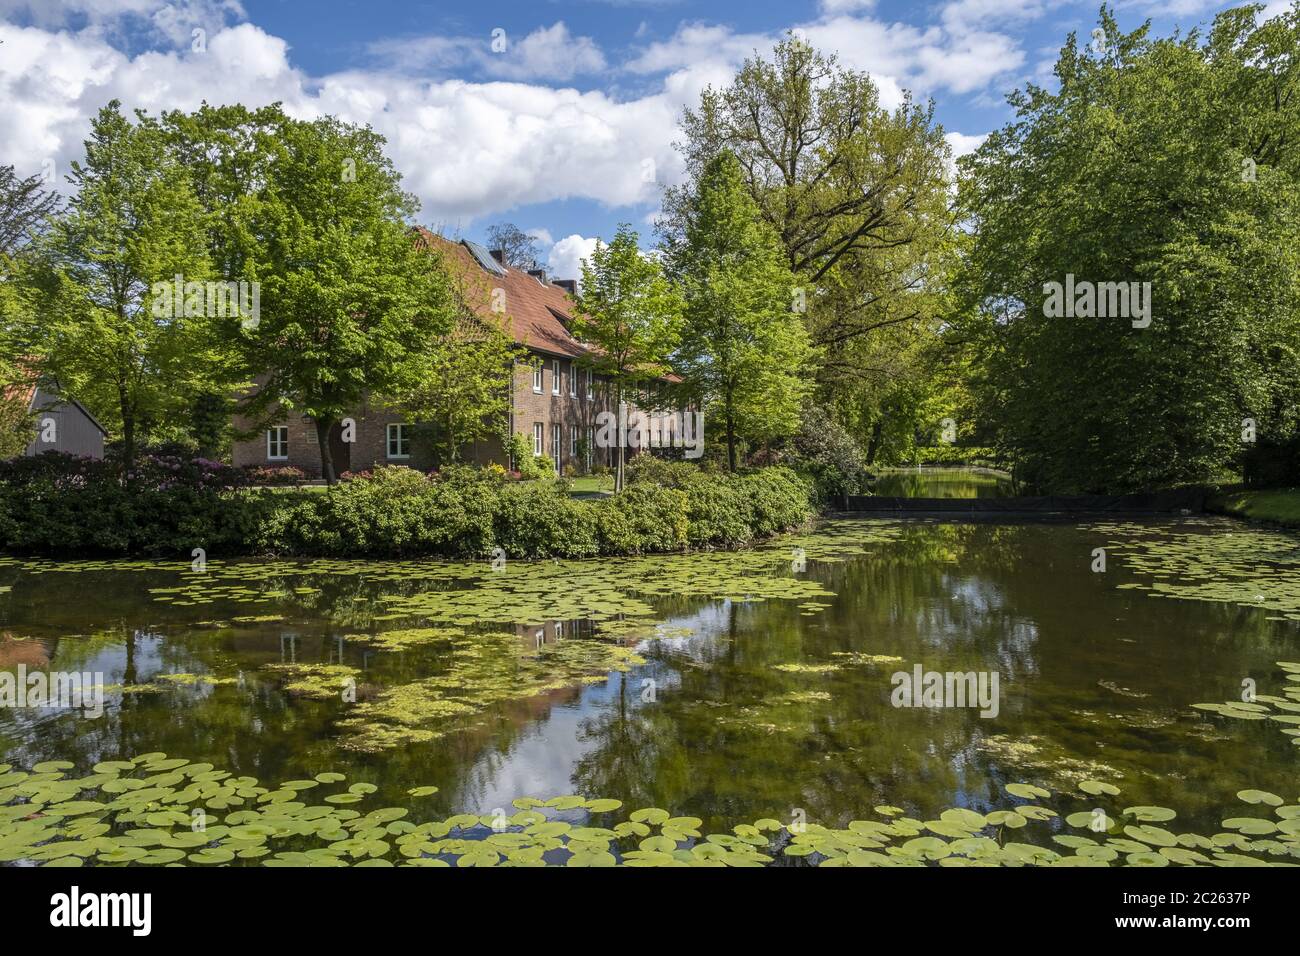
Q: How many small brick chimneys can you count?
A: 3